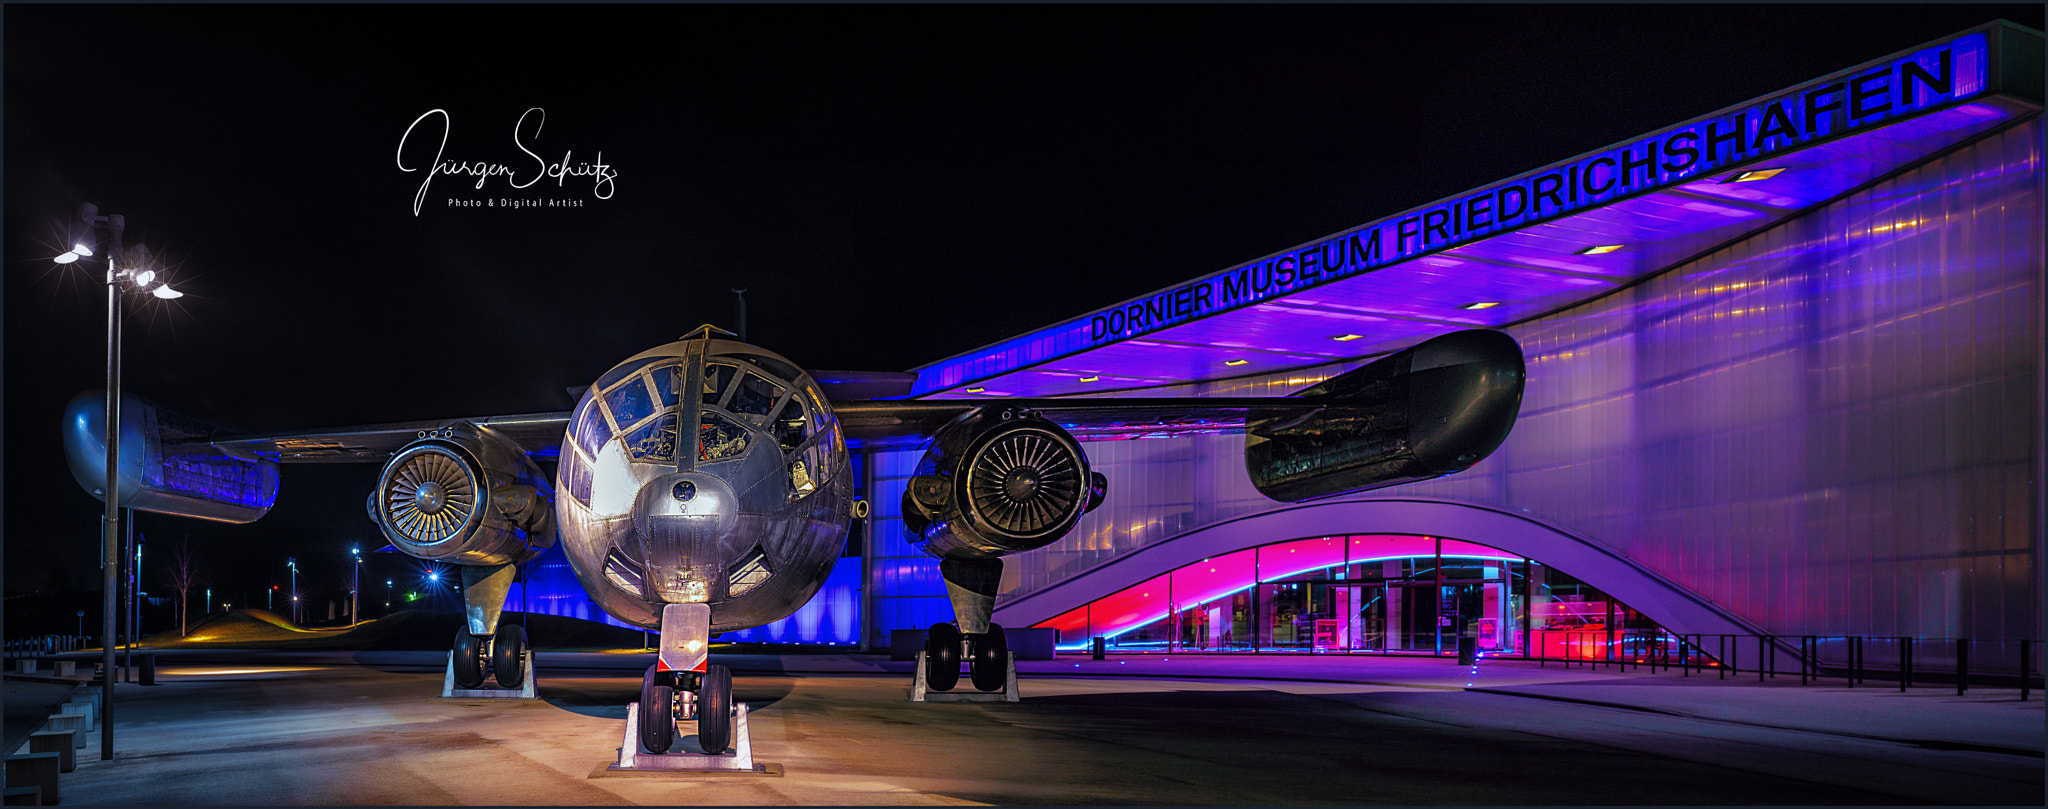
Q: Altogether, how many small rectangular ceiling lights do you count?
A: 7